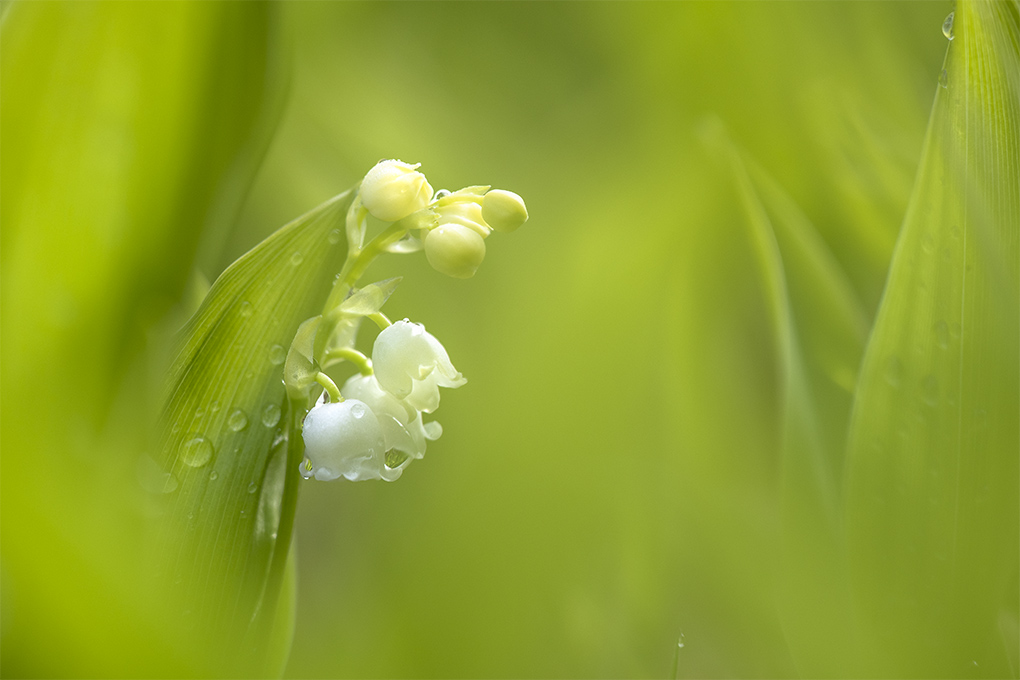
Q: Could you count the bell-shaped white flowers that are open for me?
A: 3